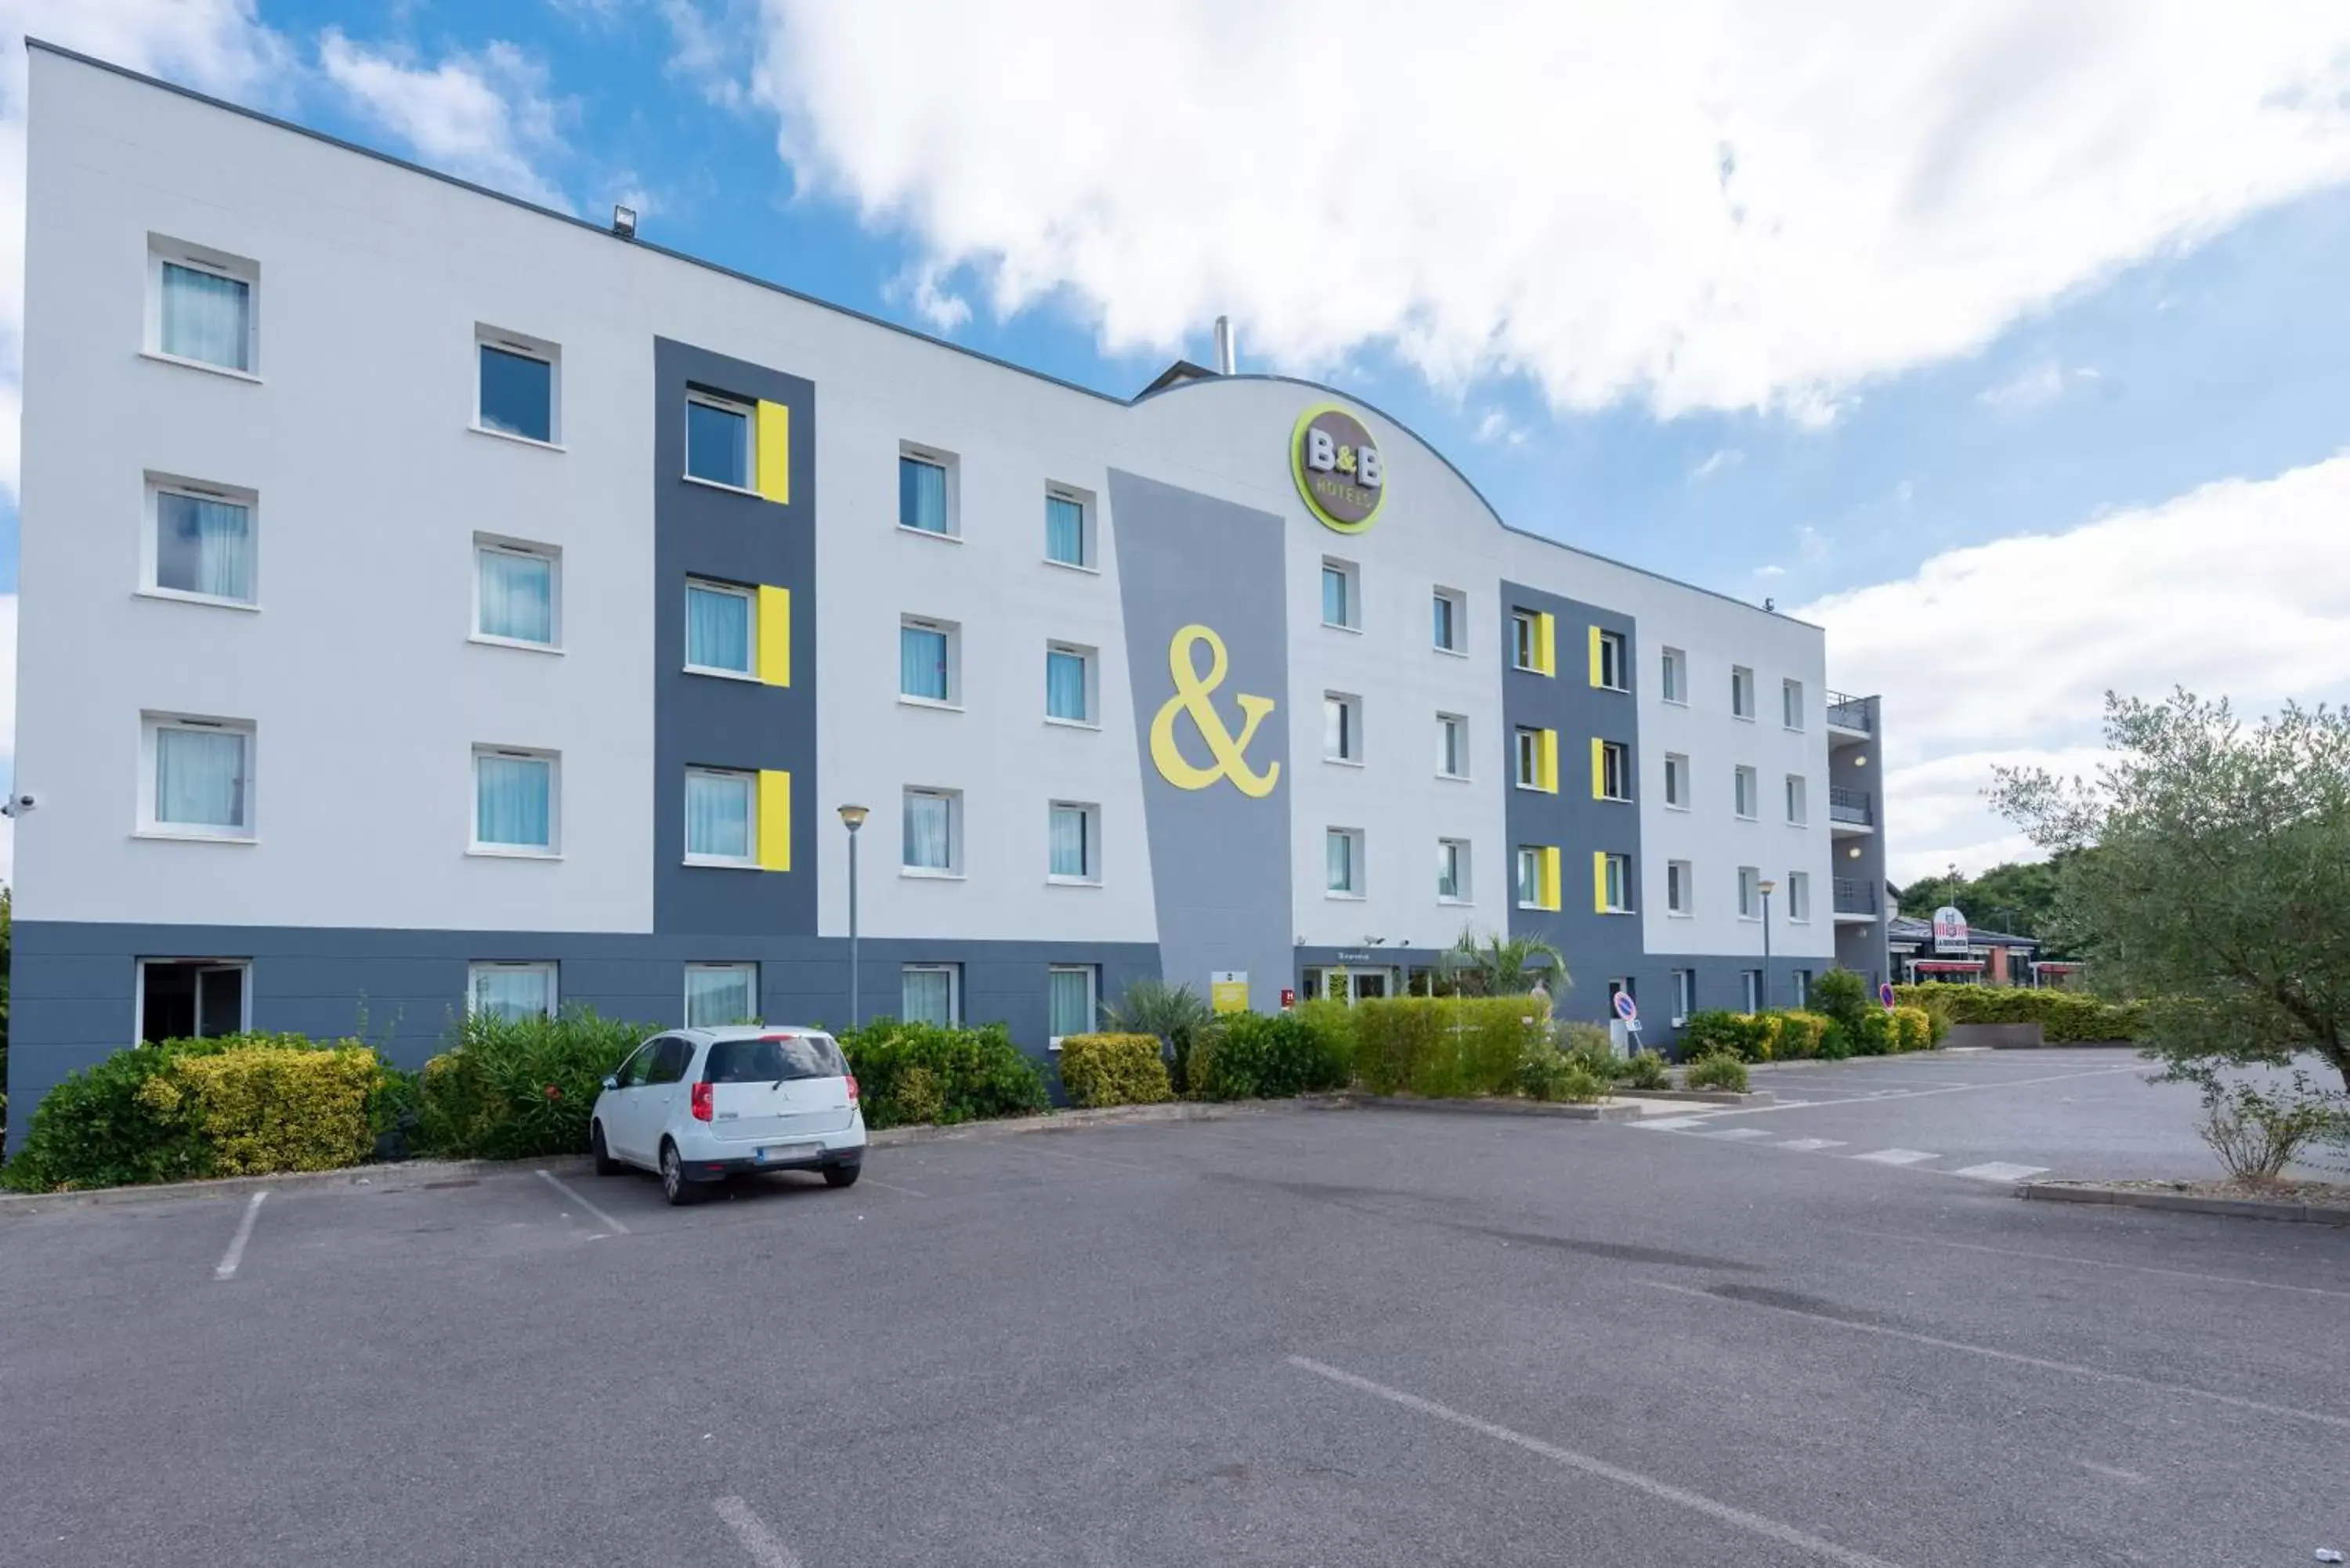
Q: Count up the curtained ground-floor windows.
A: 4